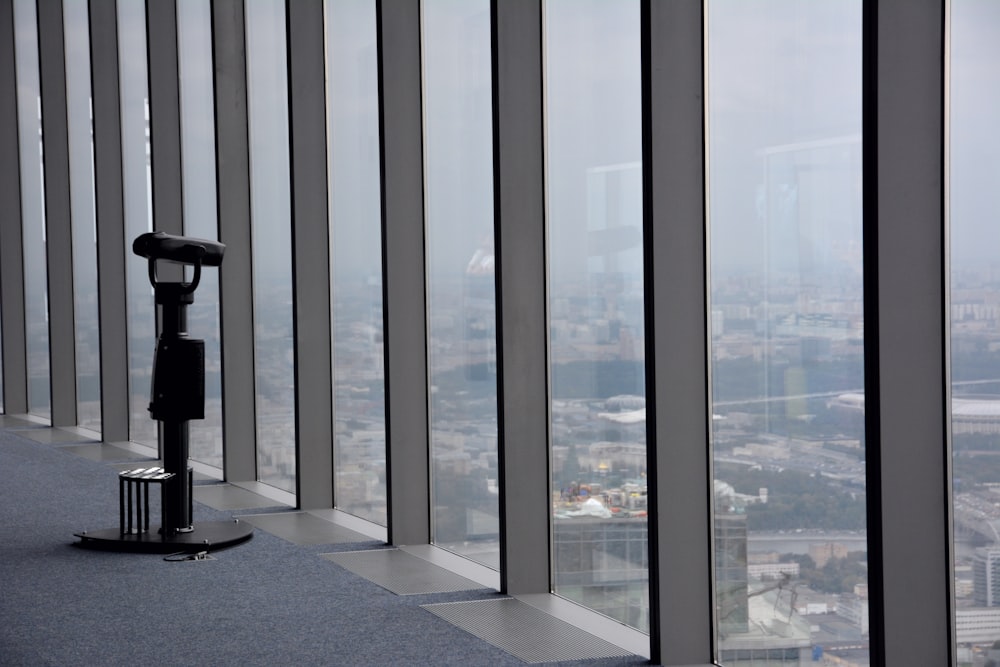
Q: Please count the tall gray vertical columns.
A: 10